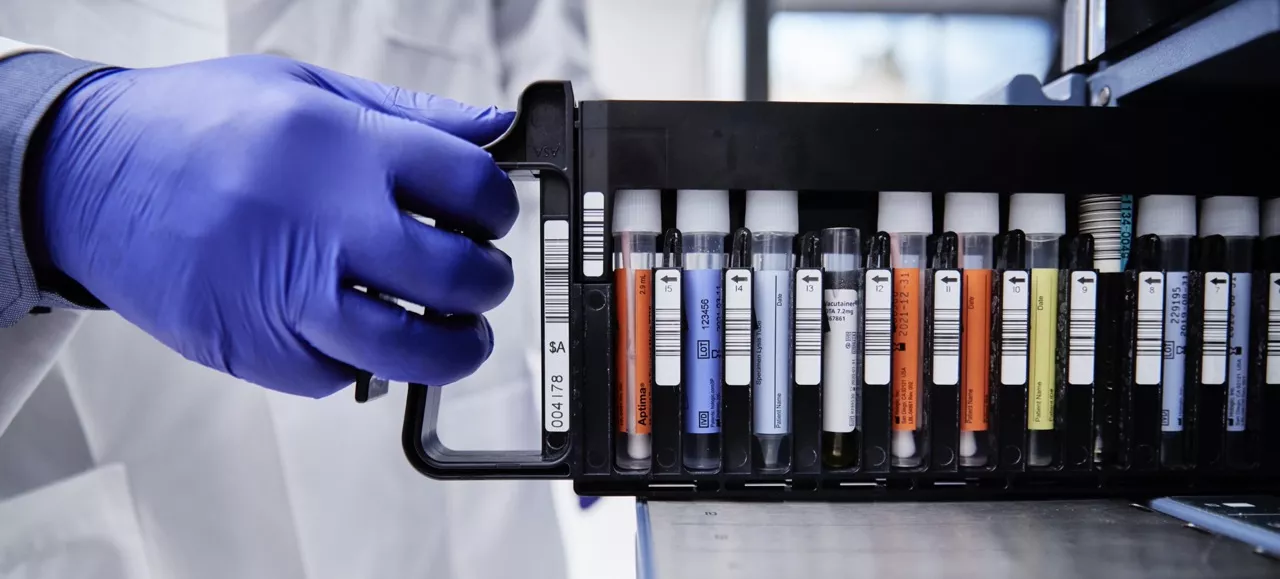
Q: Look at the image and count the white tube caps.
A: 9